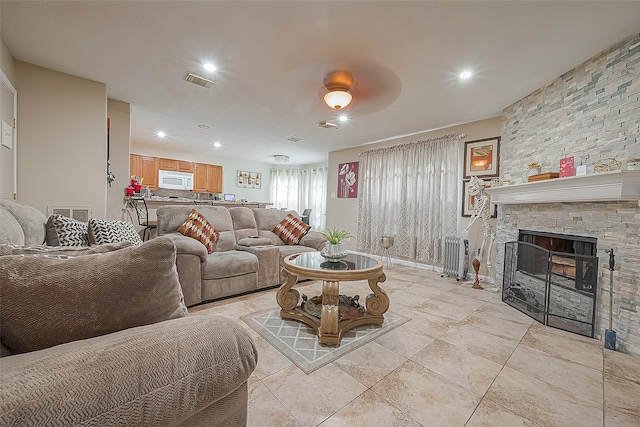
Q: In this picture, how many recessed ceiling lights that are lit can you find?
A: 5